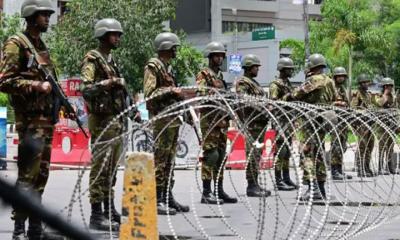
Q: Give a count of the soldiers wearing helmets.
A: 10